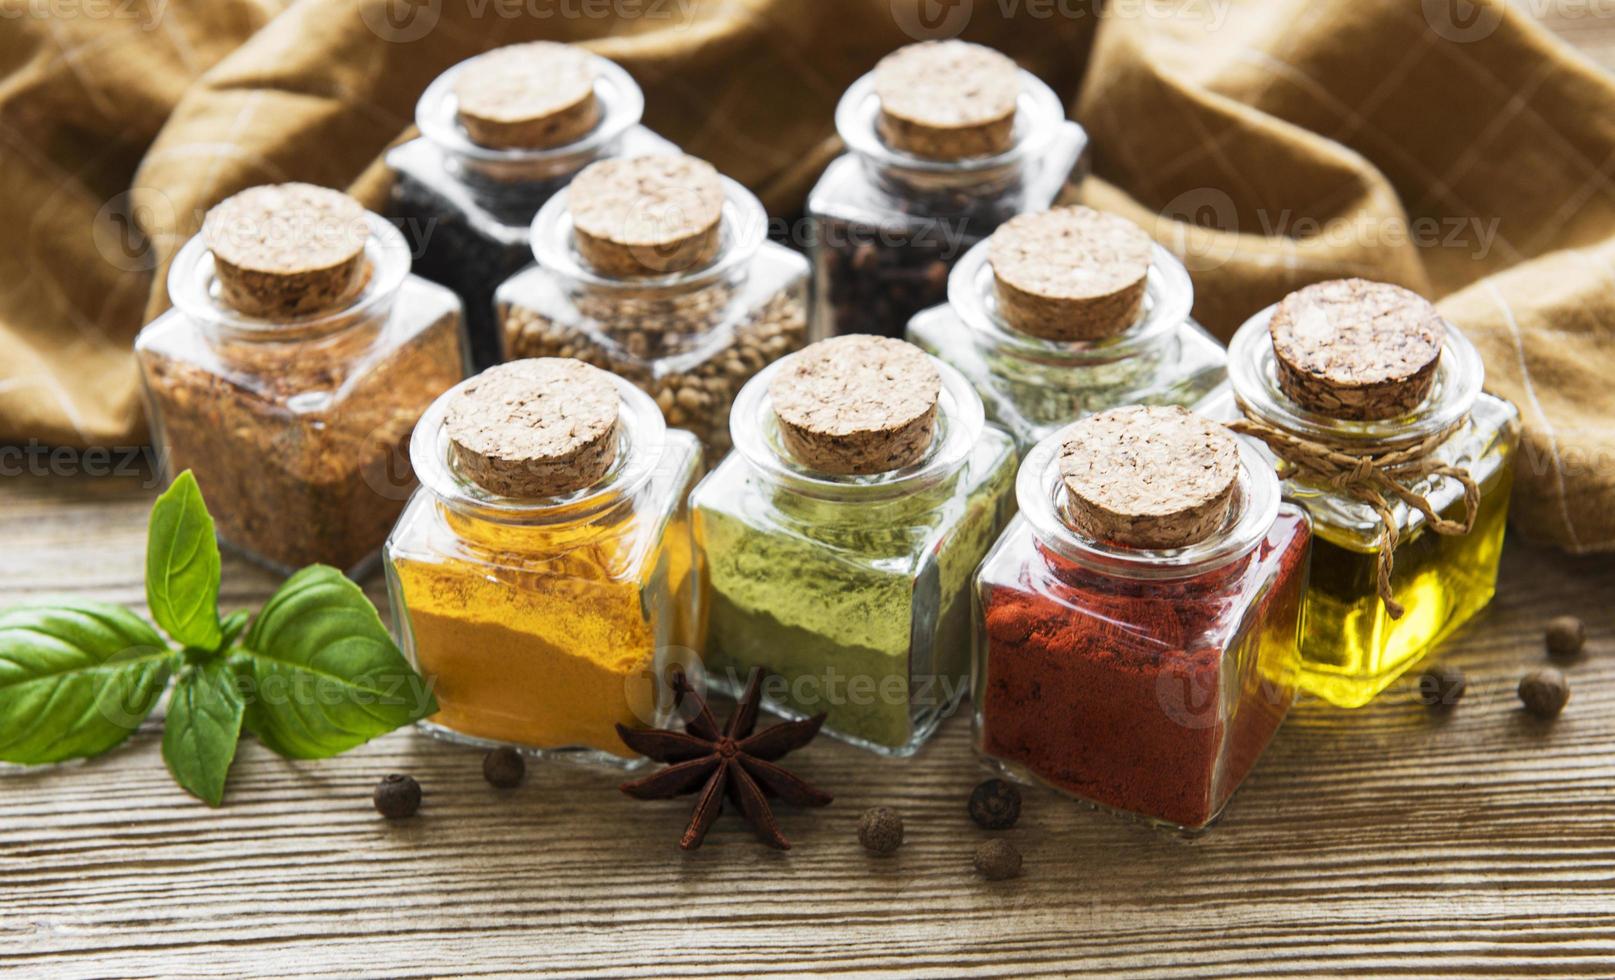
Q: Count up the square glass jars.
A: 9